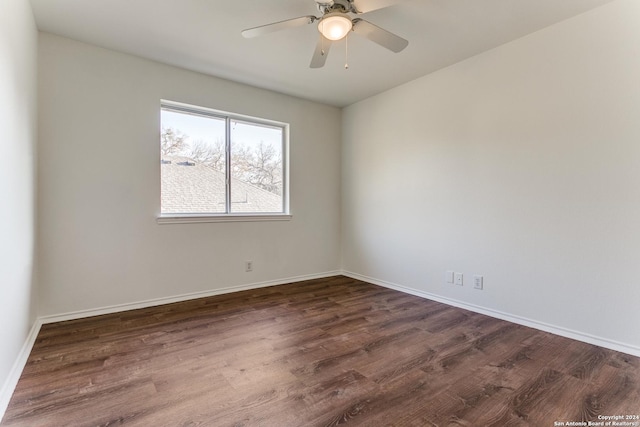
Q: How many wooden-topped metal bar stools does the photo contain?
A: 0